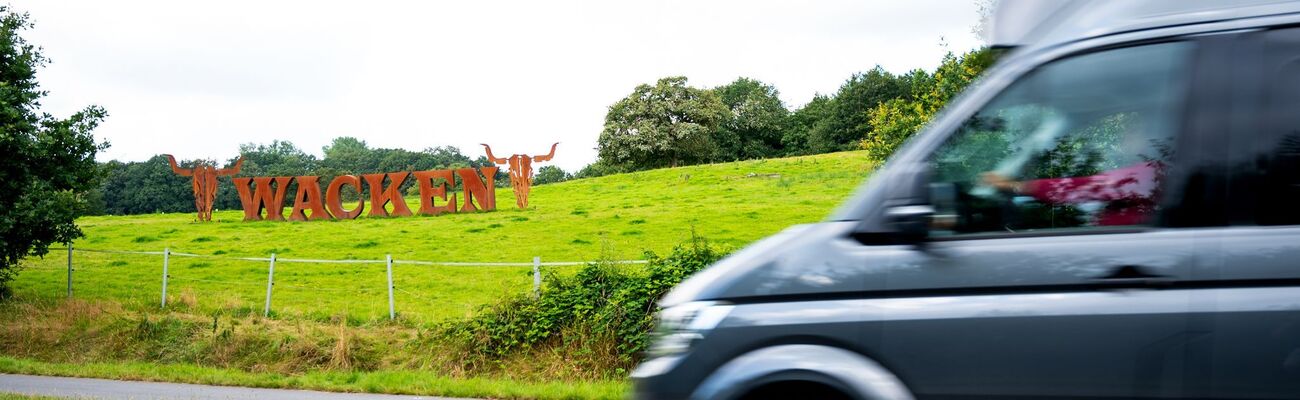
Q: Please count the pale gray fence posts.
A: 5